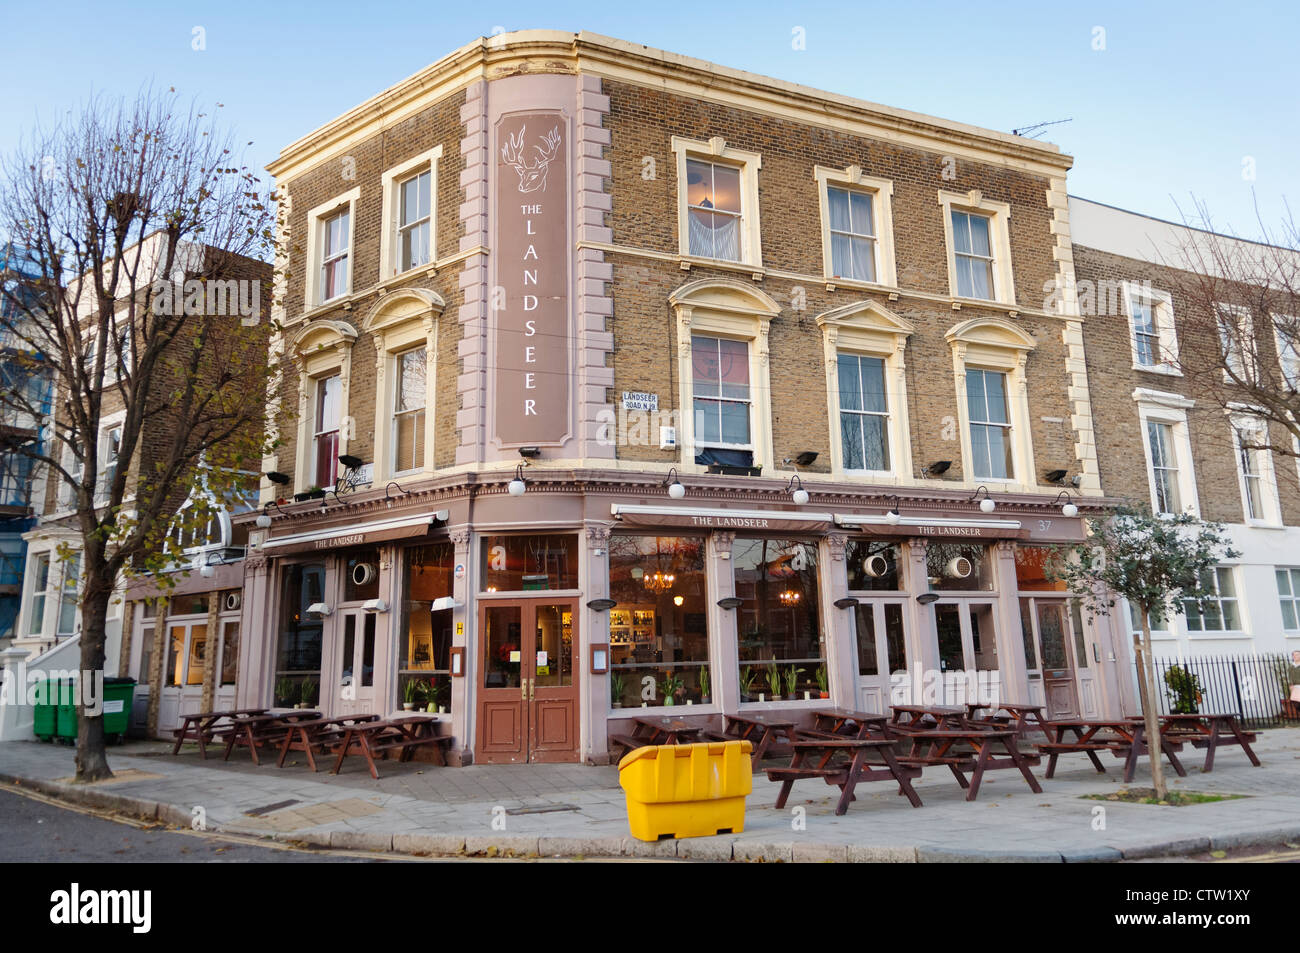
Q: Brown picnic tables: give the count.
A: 13